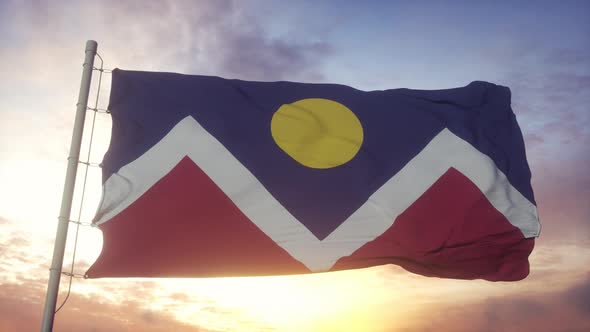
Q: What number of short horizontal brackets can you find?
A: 5